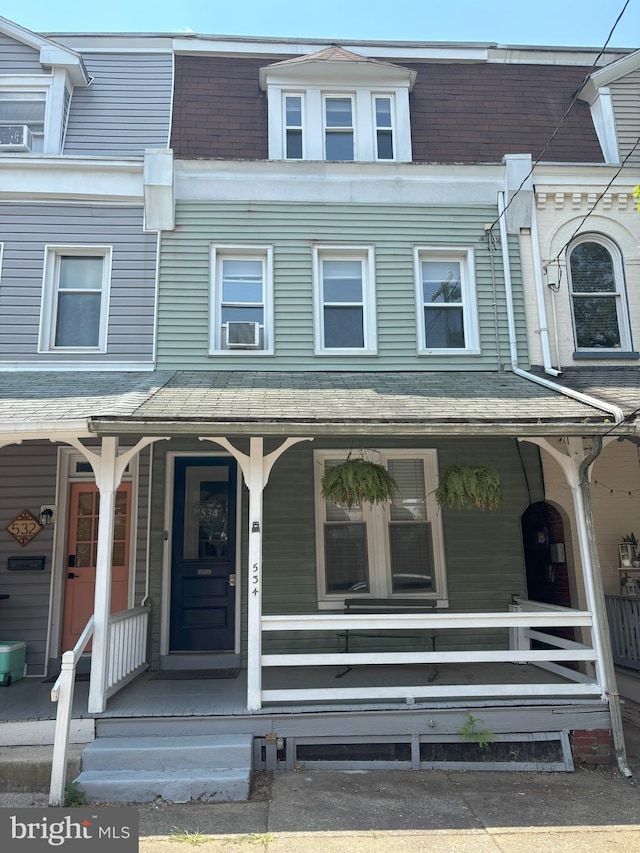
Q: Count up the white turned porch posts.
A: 3